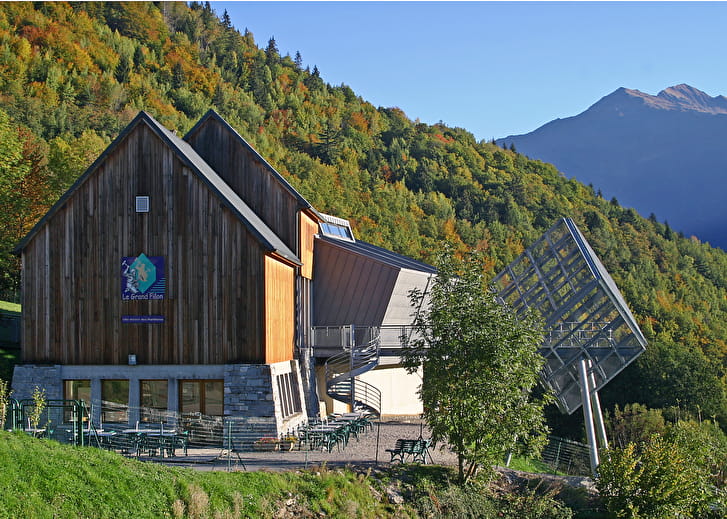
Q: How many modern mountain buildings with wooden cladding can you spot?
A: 1